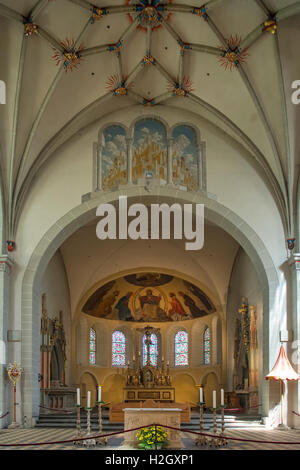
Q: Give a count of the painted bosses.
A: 13